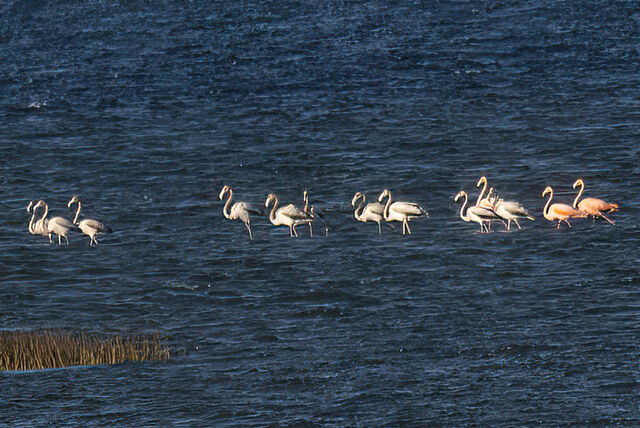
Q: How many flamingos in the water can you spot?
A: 13